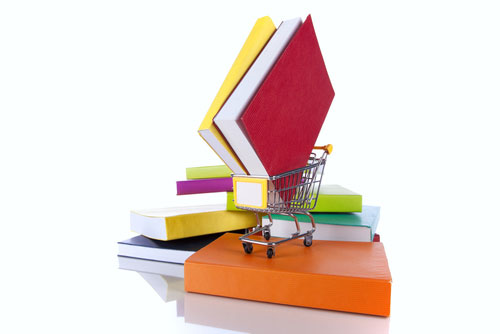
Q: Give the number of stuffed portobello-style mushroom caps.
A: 0